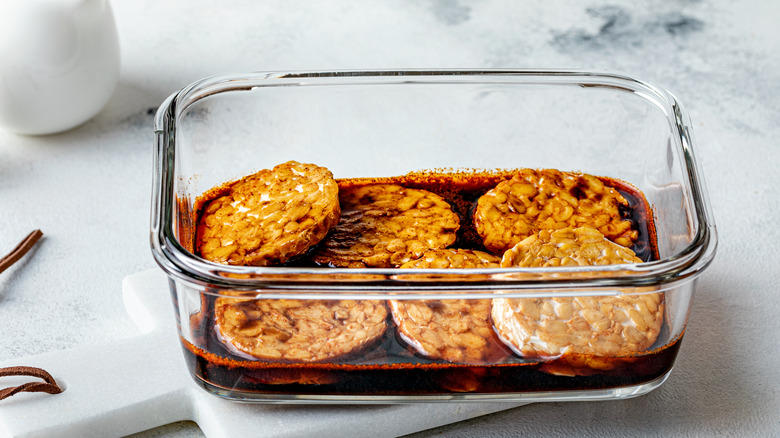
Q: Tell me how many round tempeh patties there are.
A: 6